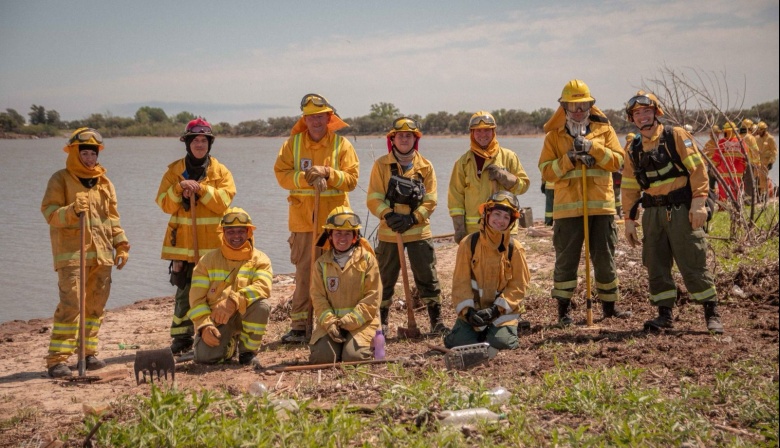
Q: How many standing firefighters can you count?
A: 7